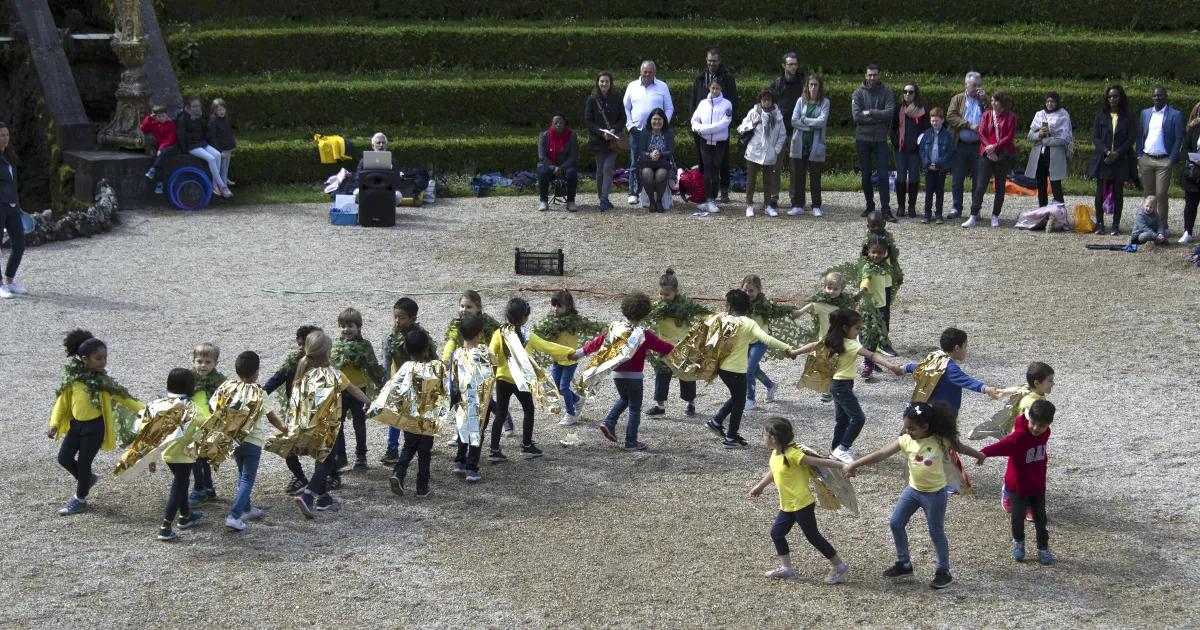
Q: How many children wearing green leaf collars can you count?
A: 12